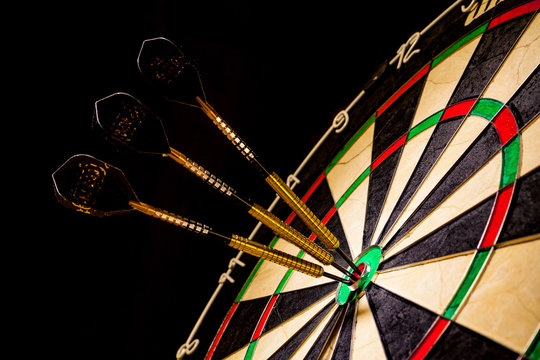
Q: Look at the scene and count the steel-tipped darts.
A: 3